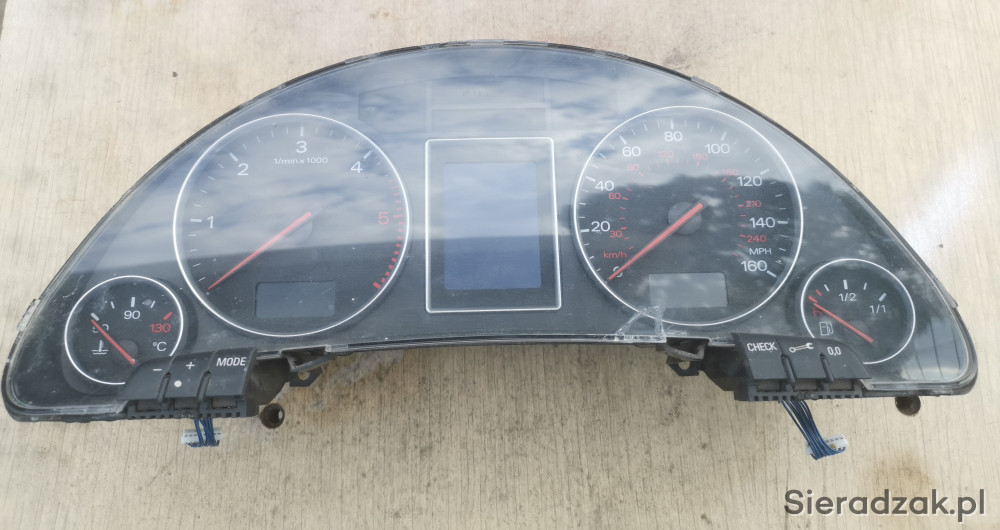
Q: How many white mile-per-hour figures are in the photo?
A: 9